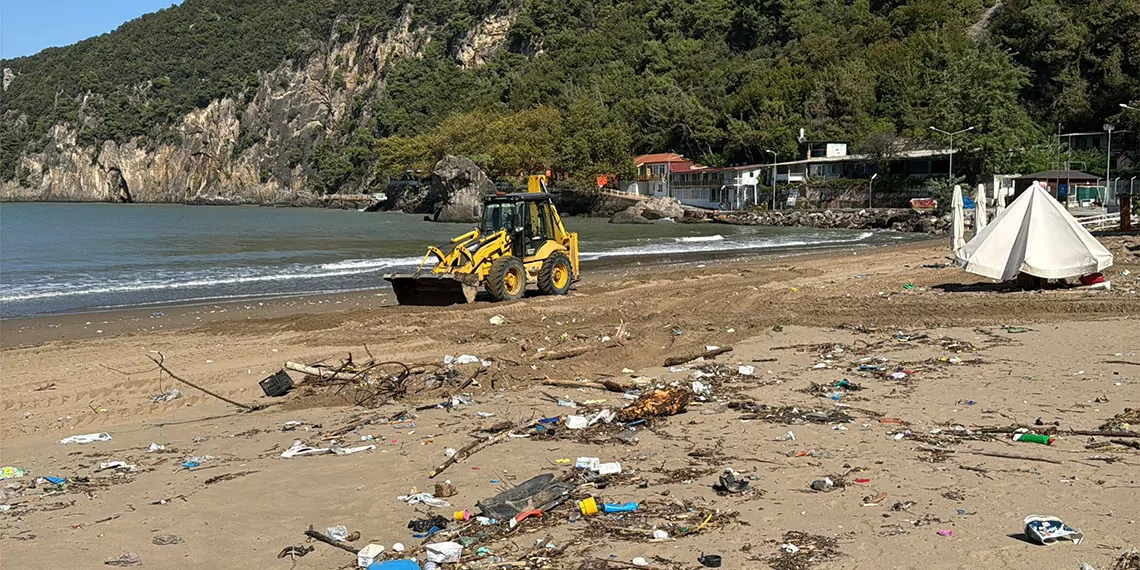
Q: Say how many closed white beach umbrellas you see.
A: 3